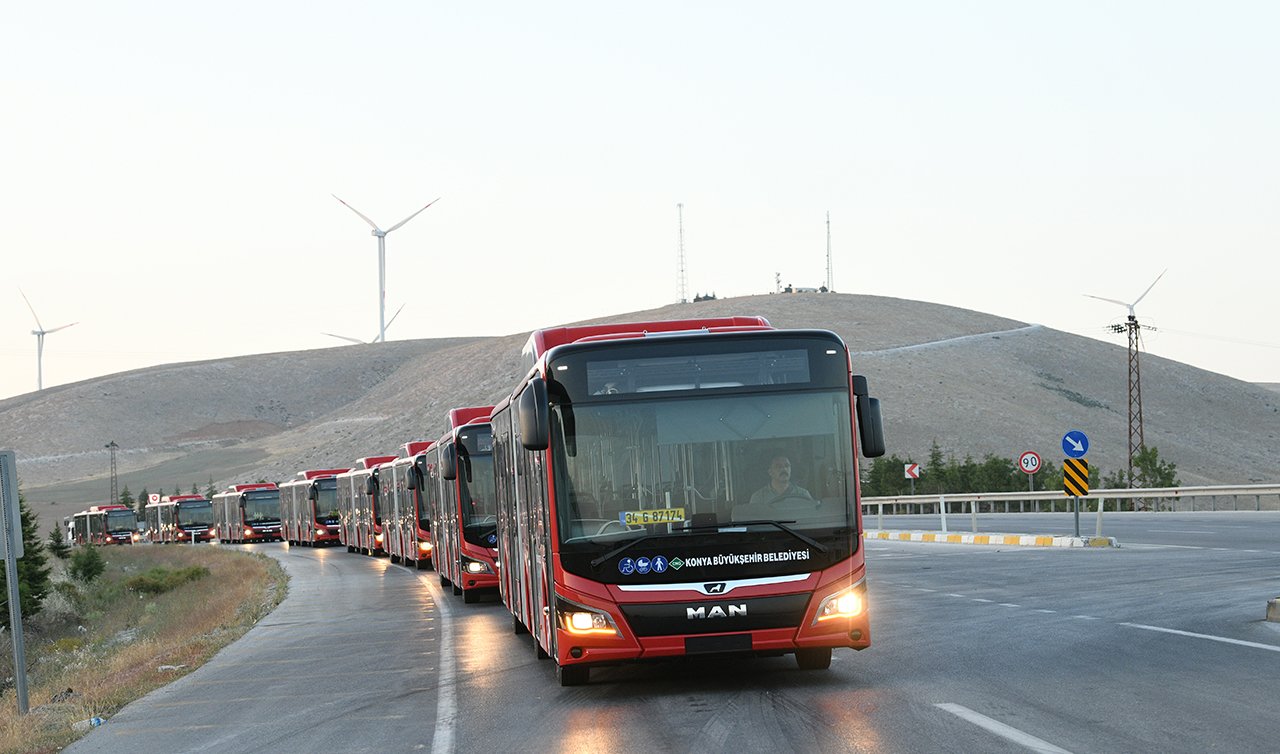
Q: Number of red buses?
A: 8